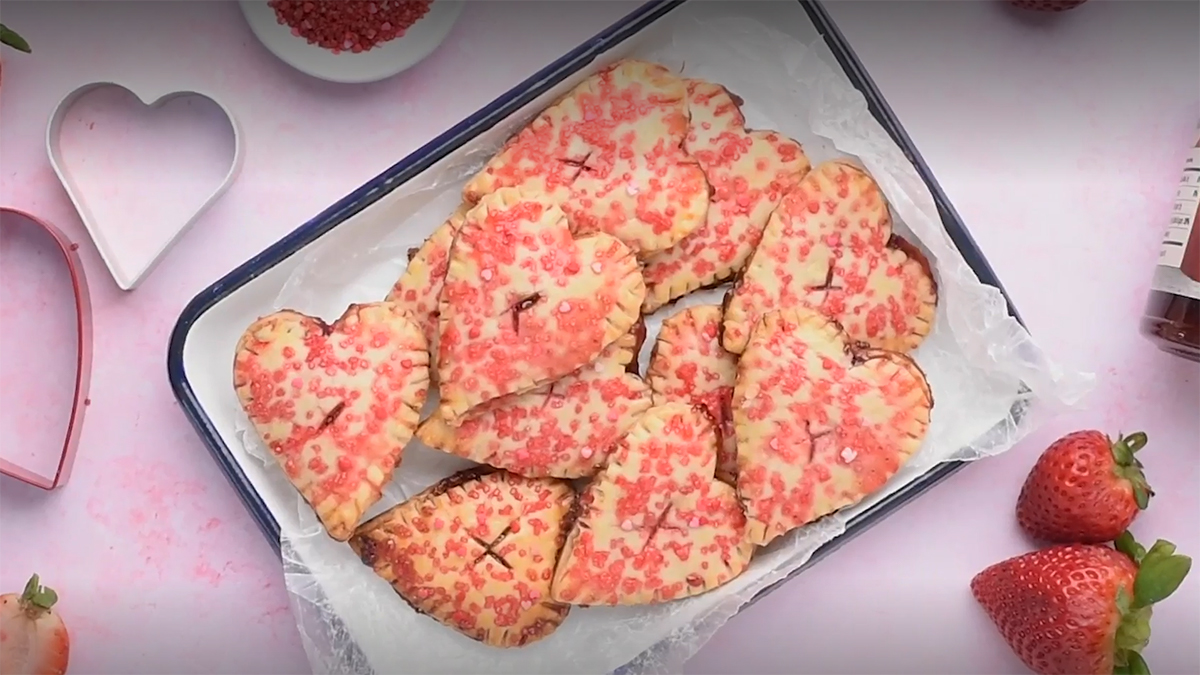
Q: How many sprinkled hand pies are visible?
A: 11